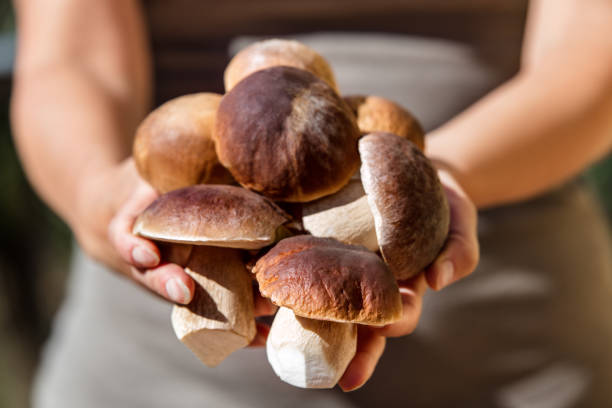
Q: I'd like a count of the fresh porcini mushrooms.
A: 7